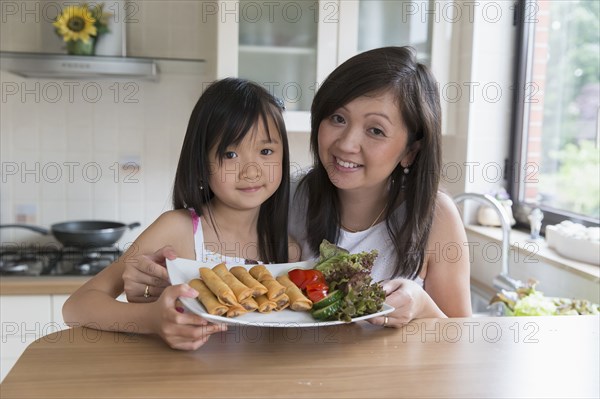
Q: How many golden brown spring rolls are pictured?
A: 10